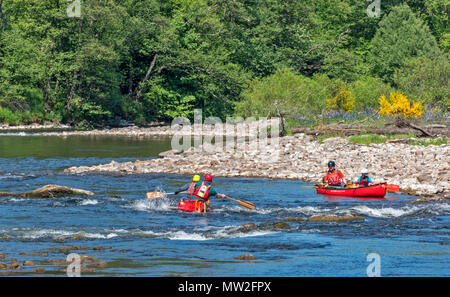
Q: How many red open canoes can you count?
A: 2